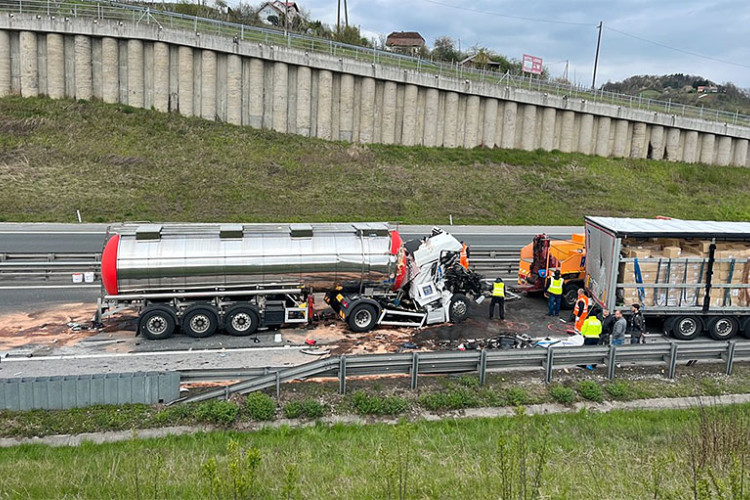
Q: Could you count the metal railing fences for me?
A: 3